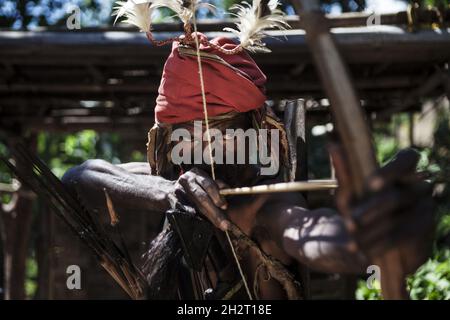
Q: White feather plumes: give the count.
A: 3